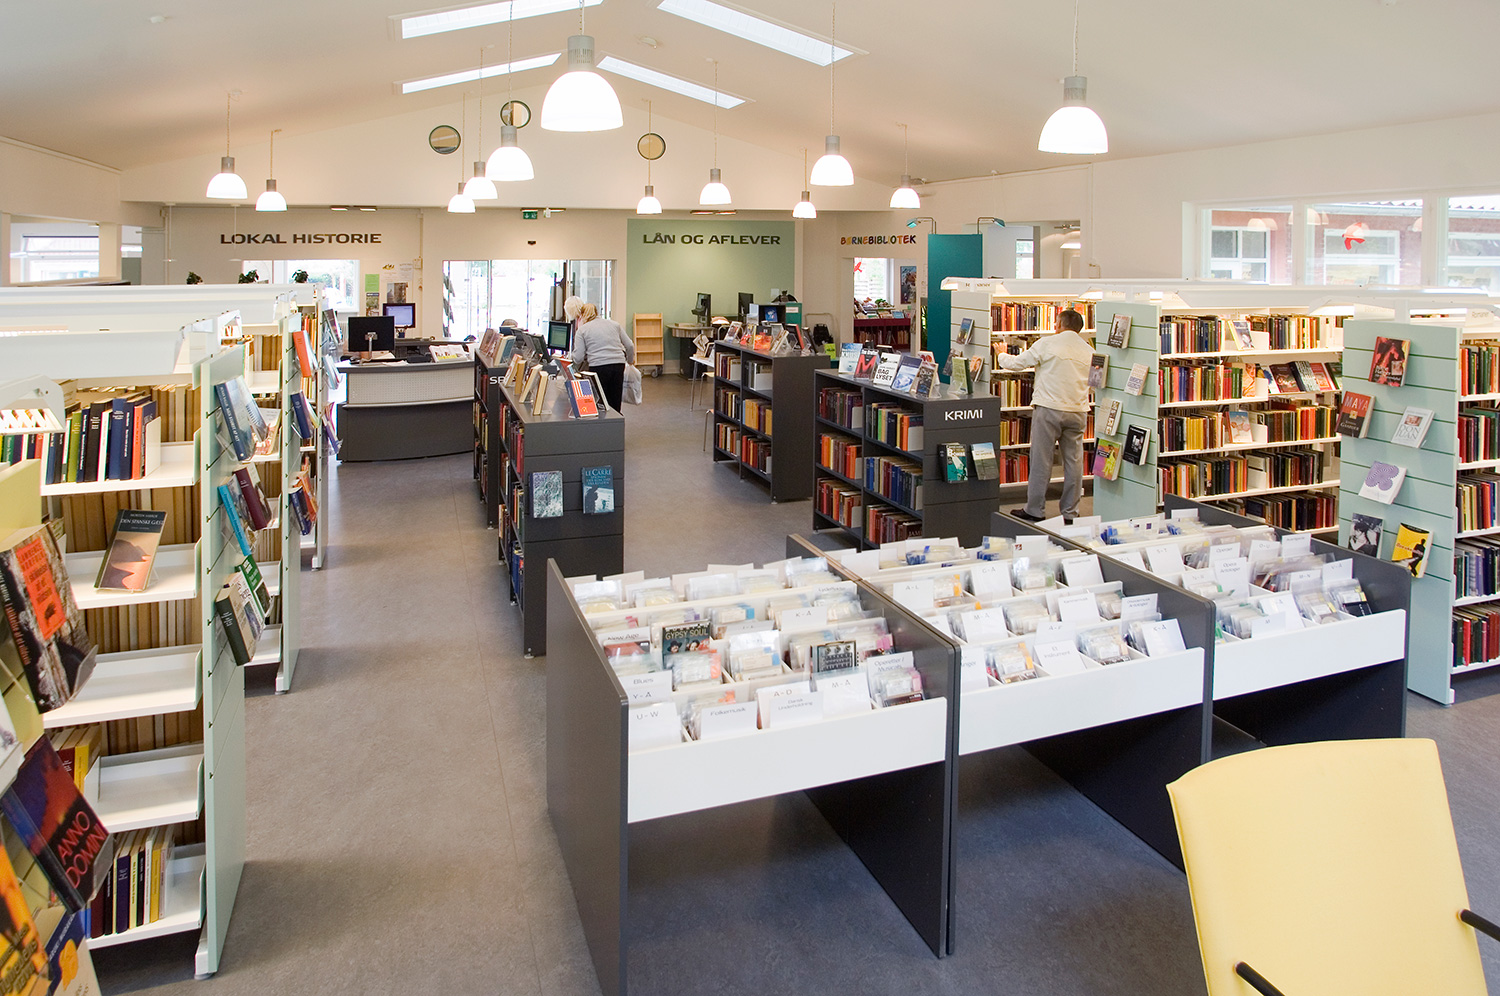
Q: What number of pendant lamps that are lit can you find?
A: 12